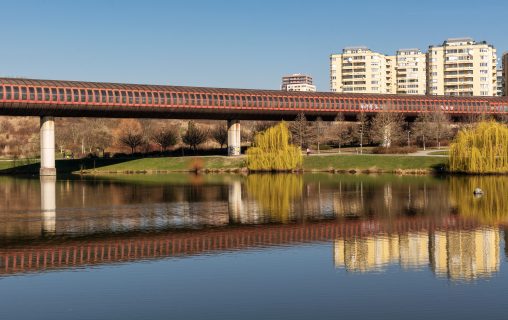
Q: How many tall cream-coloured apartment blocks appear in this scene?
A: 3